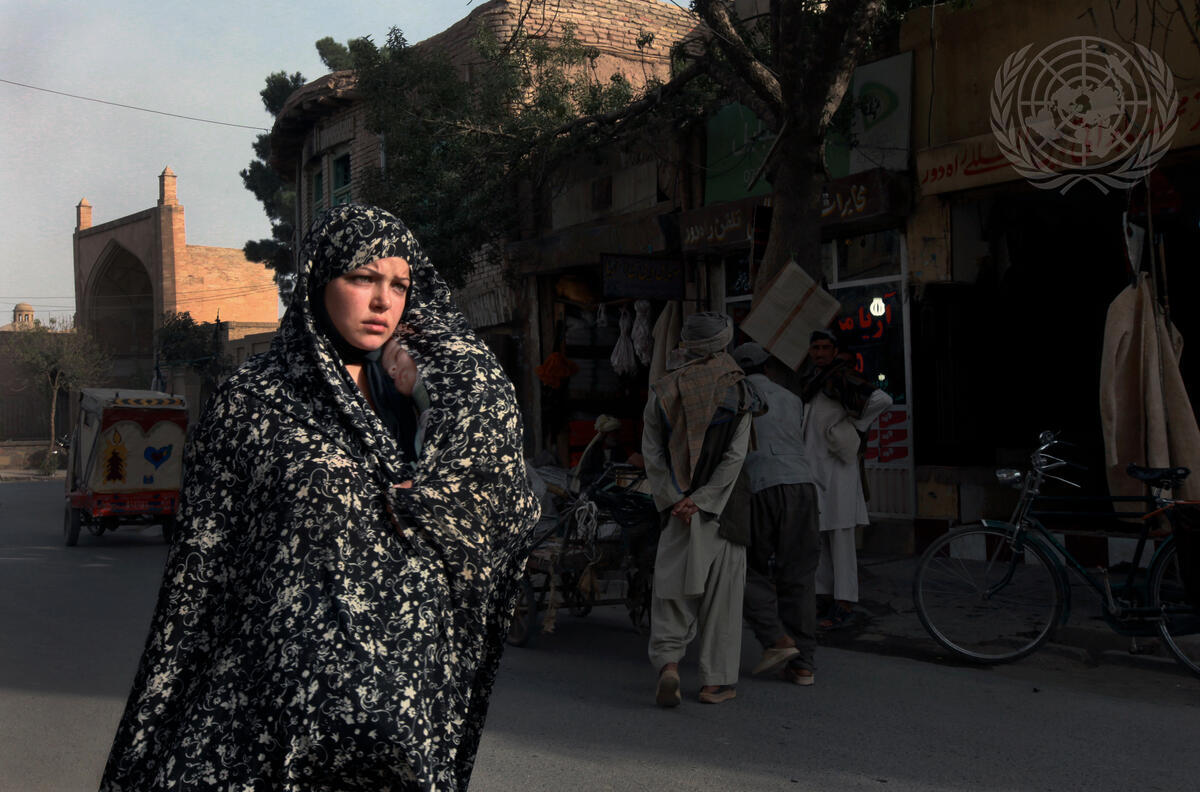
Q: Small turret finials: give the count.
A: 2